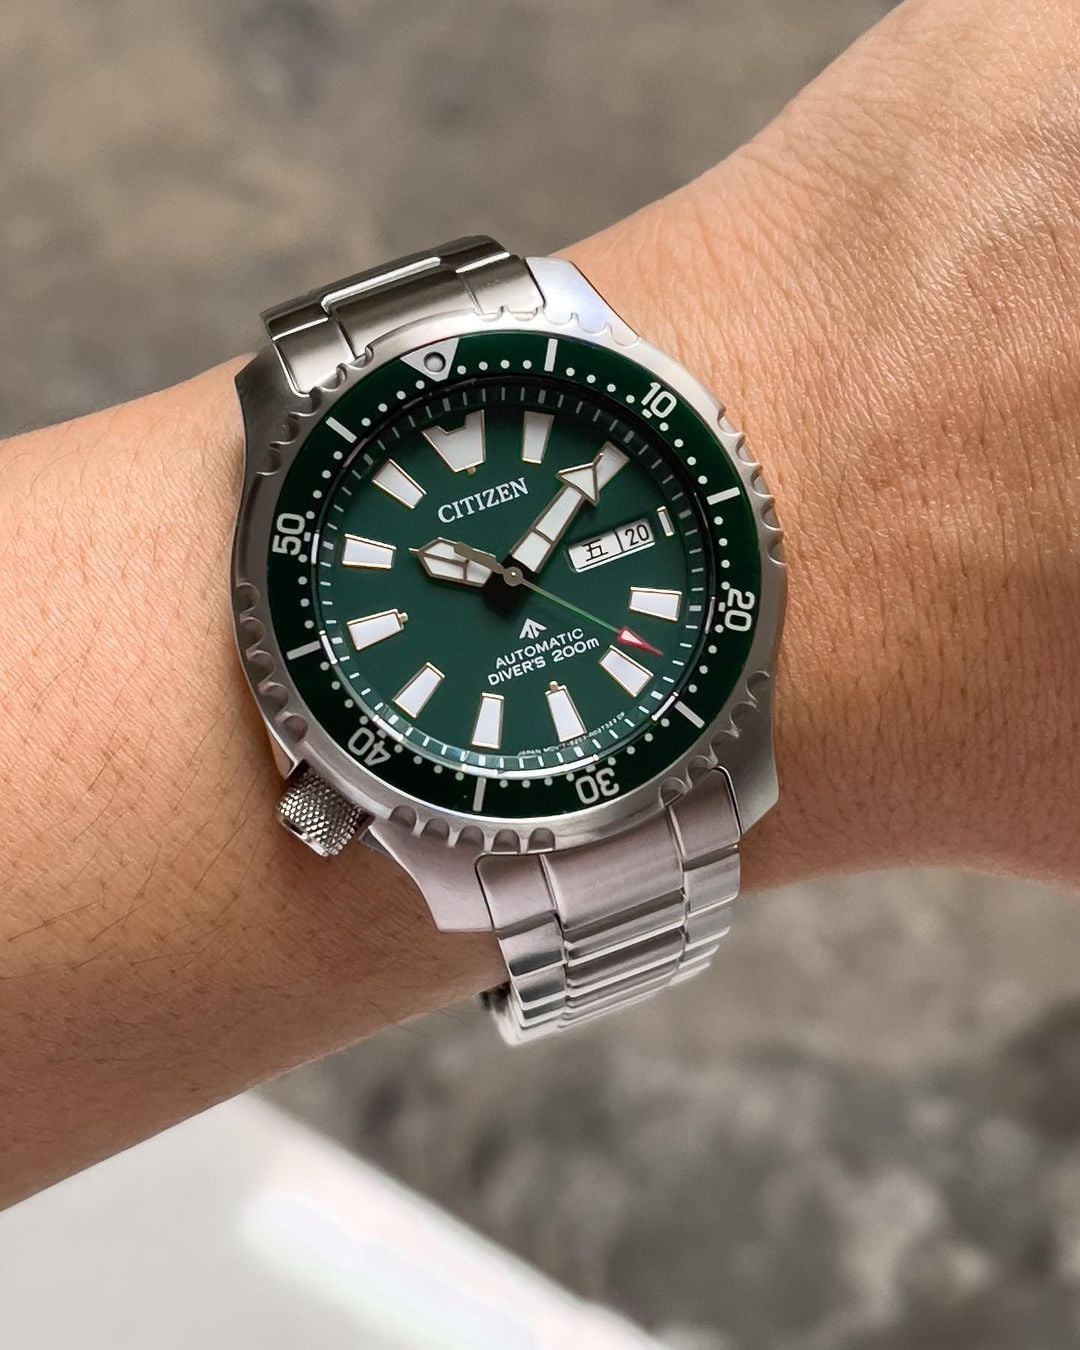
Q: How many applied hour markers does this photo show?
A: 12